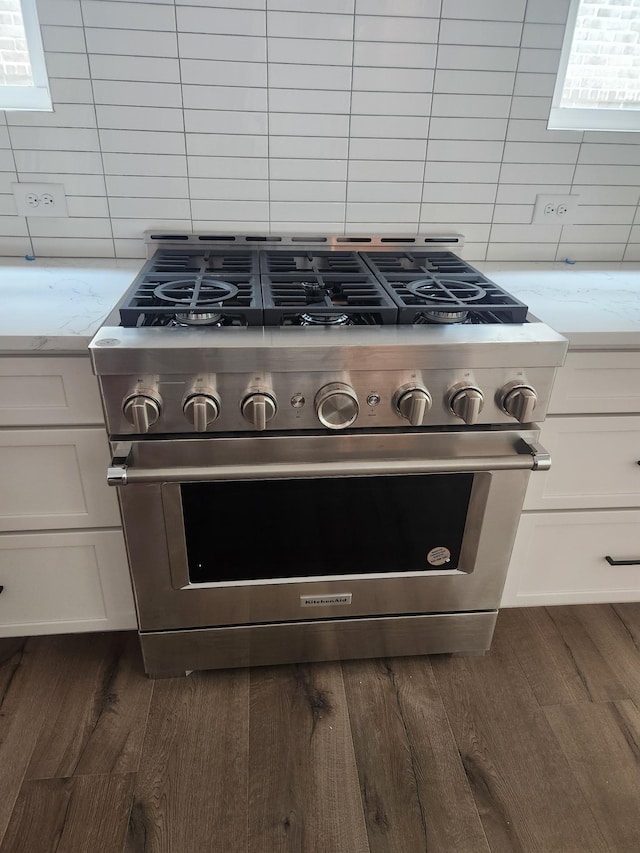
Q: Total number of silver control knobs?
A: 7